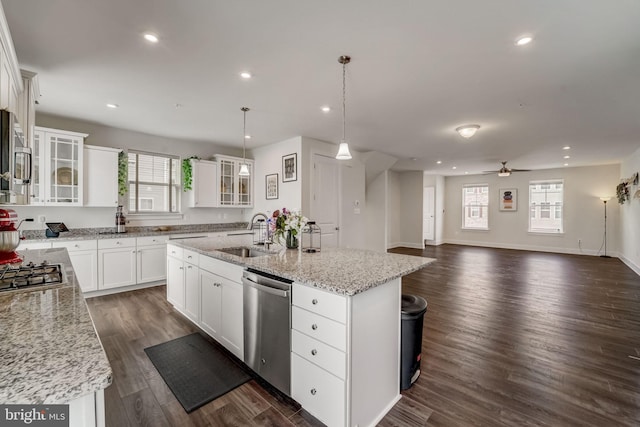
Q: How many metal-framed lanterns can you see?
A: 2